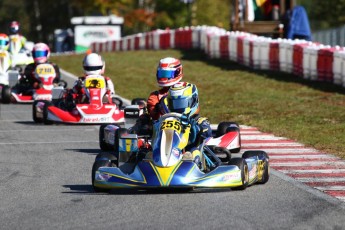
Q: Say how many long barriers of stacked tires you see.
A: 1